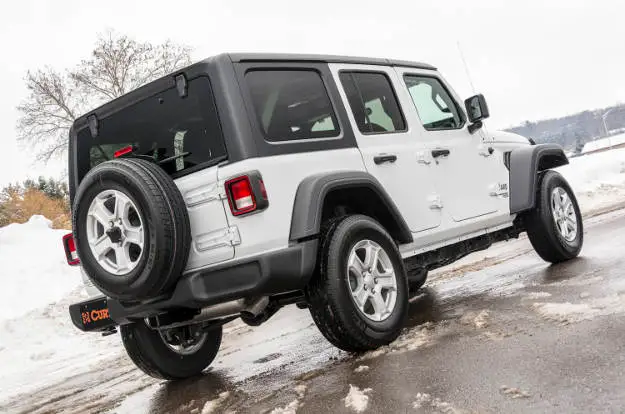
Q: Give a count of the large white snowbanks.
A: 2